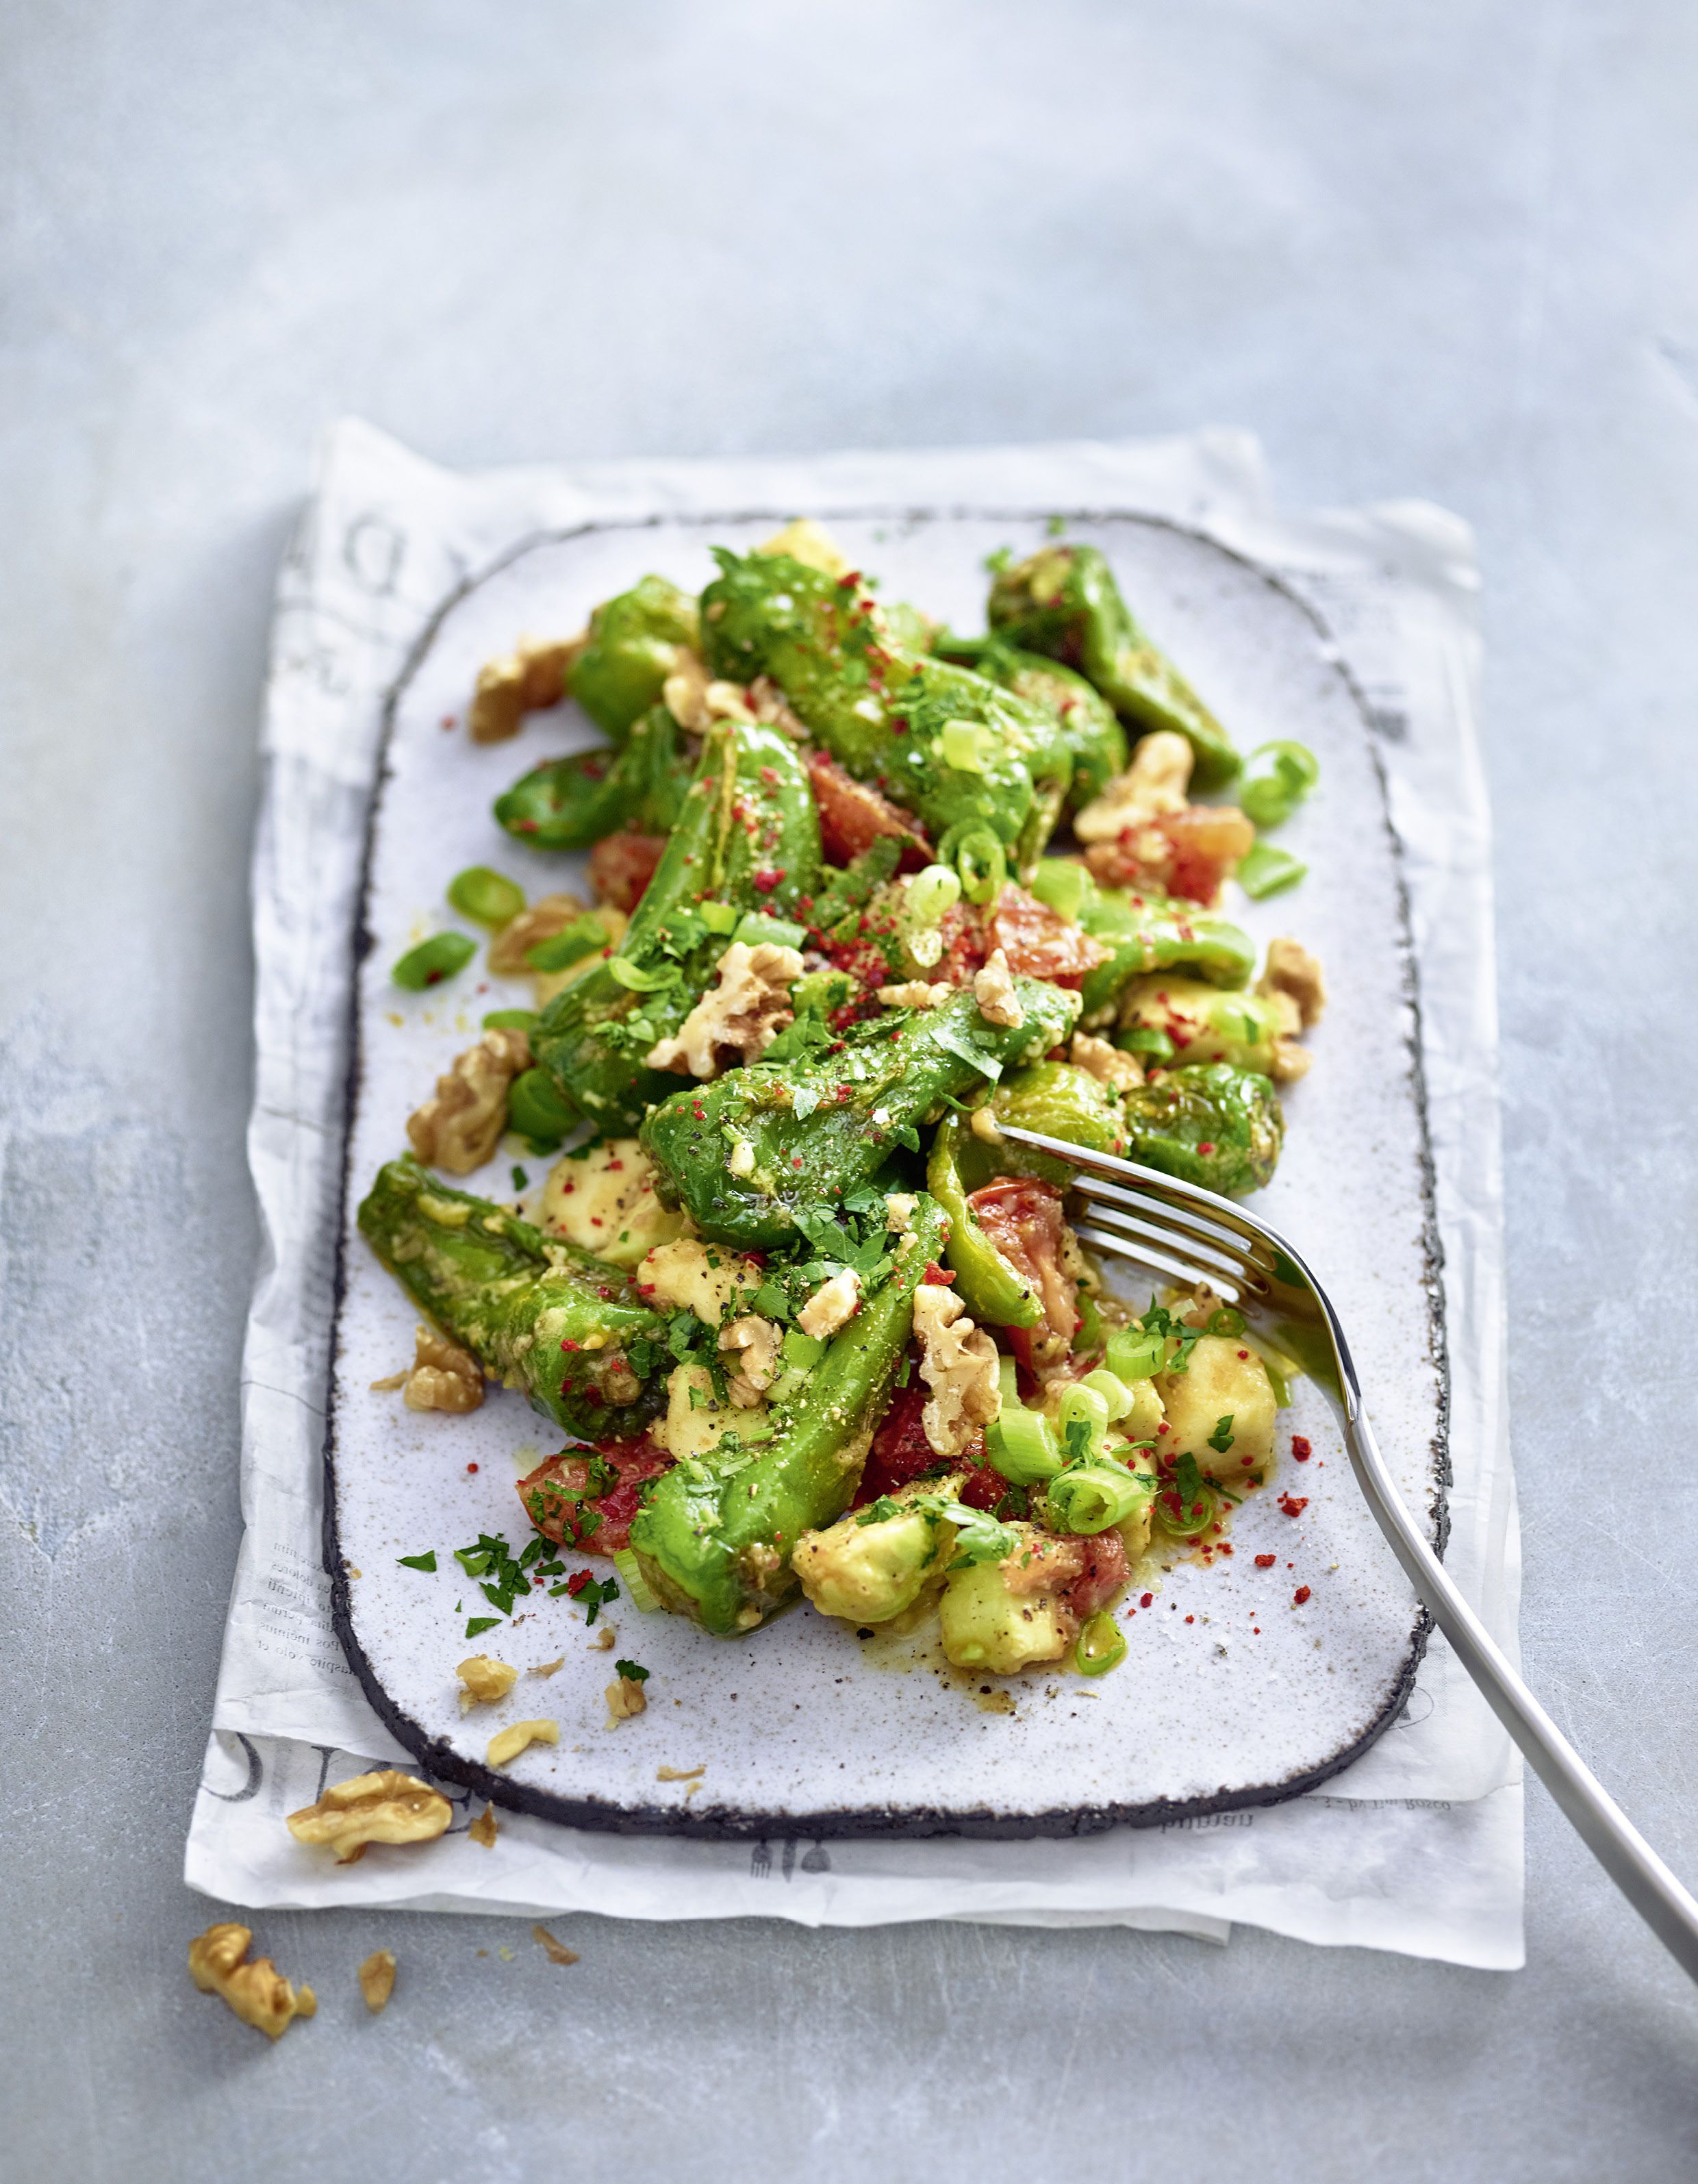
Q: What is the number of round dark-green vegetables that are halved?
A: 0